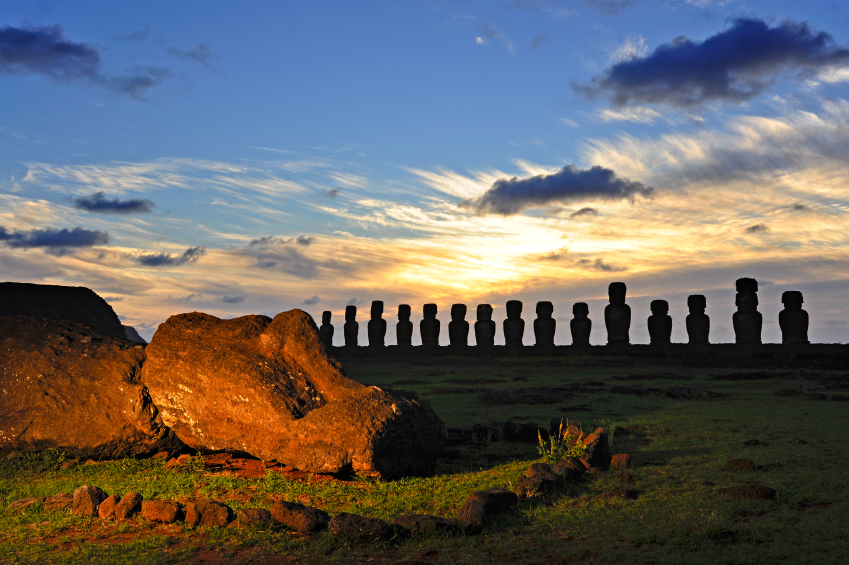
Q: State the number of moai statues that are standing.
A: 15